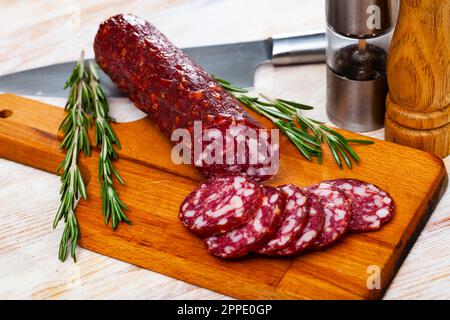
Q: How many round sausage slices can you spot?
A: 6